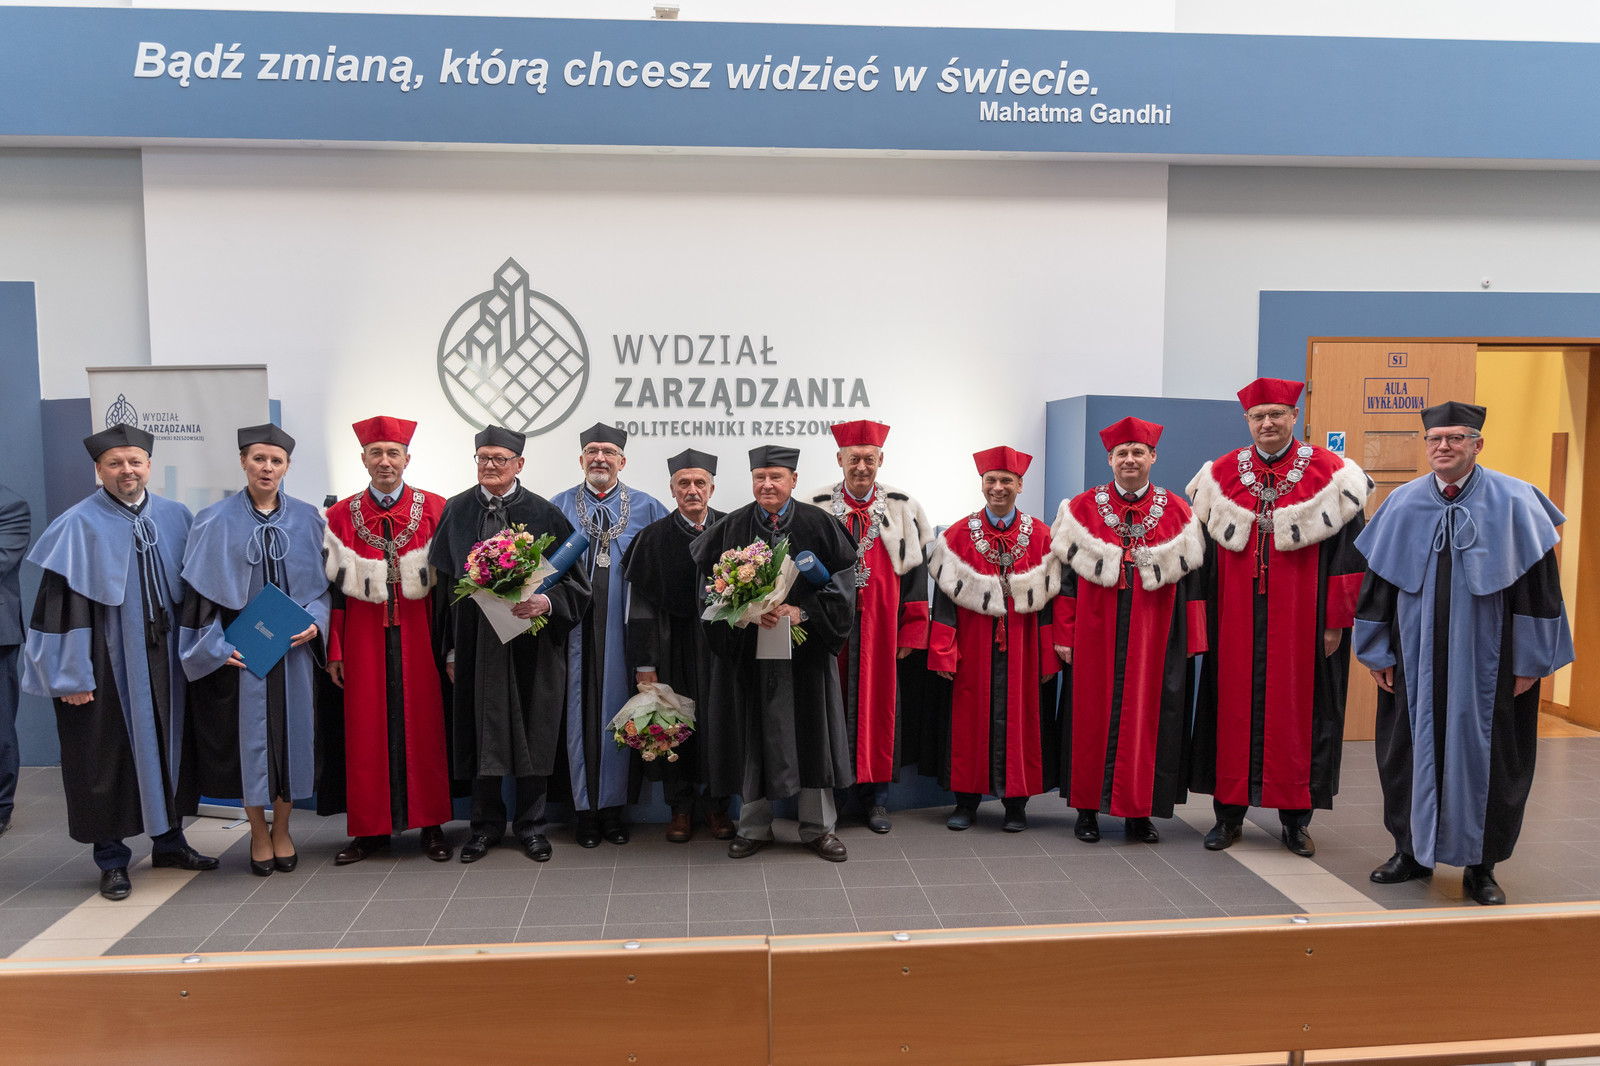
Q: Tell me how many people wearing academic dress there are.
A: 12